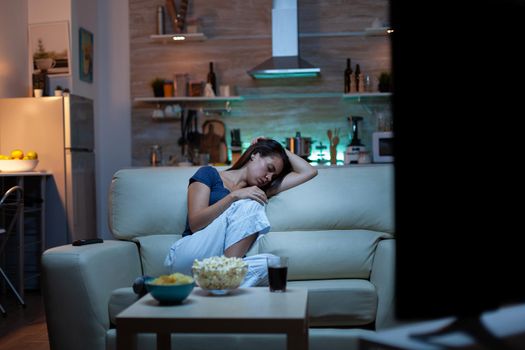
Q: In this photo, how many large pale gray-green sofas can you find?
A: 1